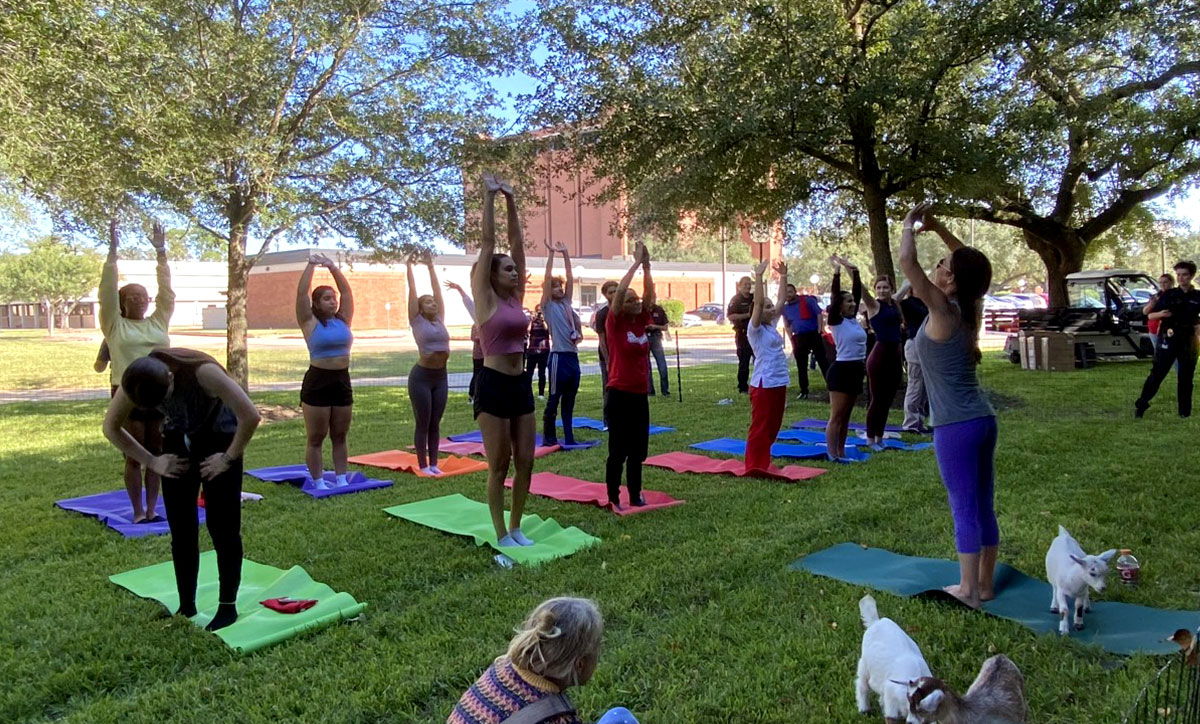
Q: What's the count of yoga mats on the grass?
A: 14